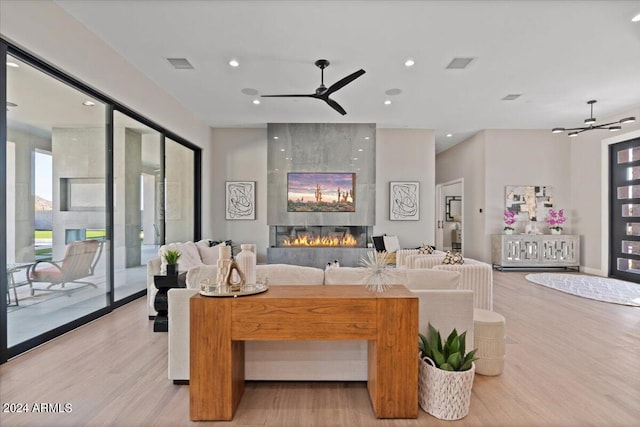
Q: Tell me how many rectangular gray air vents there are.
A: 3